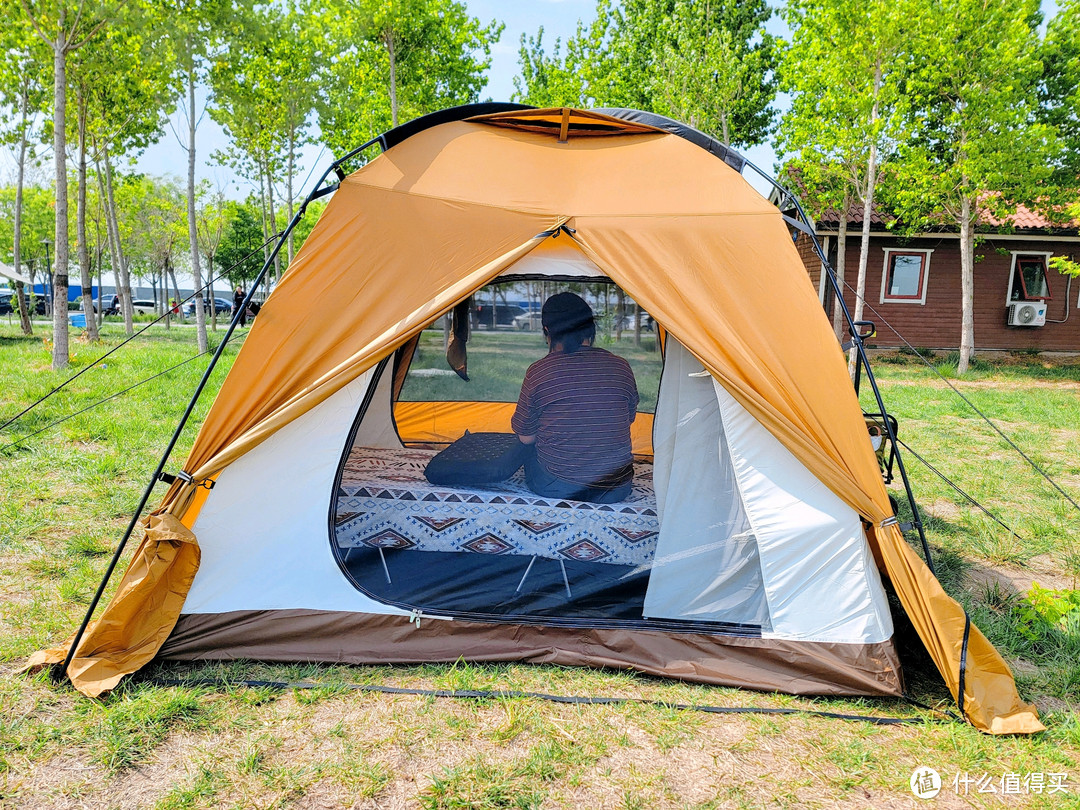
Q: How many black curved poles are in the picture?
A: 2